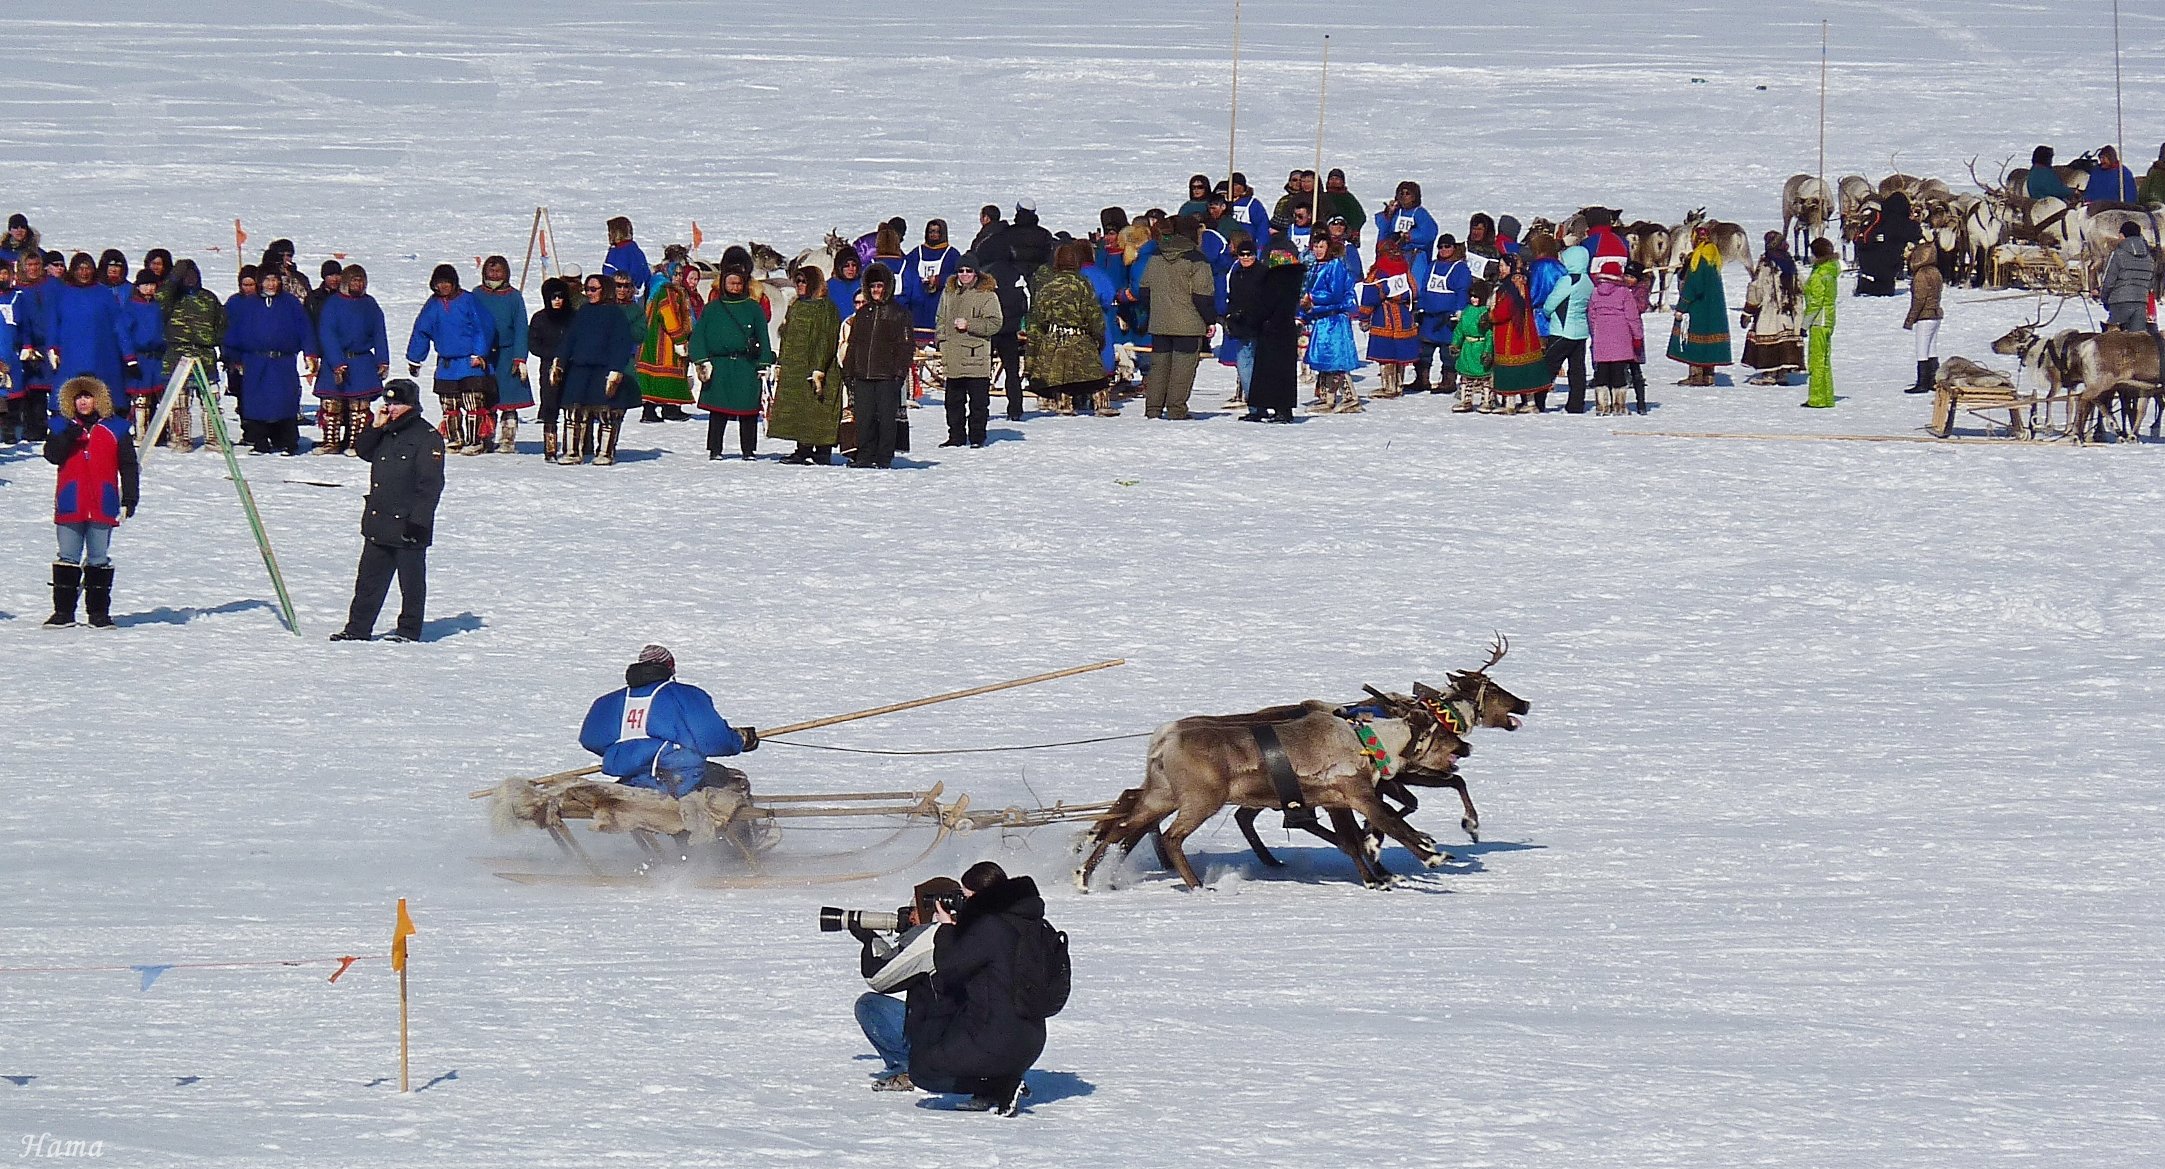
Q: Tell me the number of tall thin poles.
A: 4